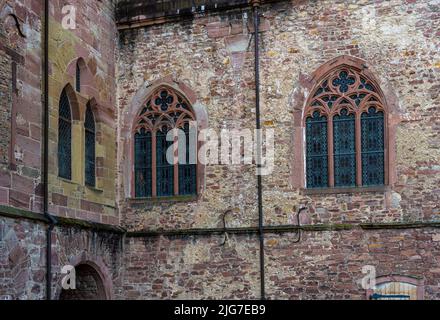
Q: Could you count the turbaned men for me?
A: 0